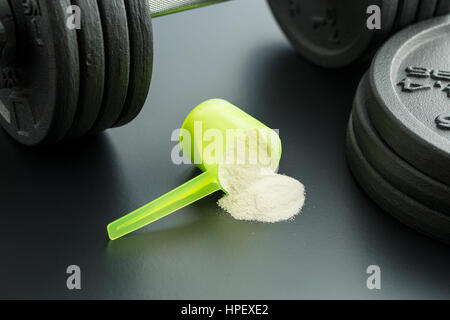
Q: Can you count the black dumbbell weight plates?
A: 11